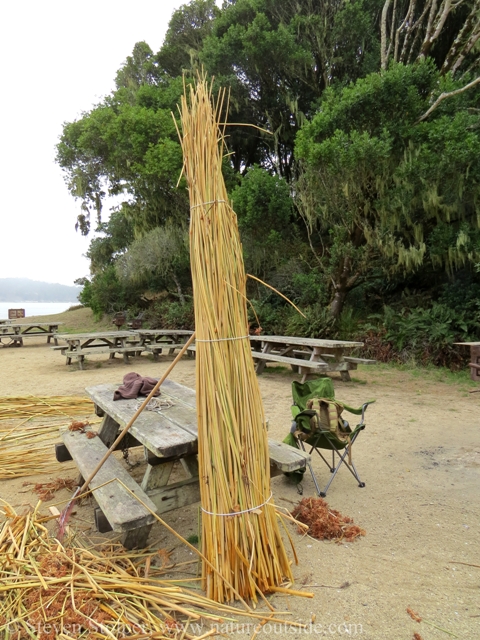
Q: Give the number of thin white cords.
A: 3